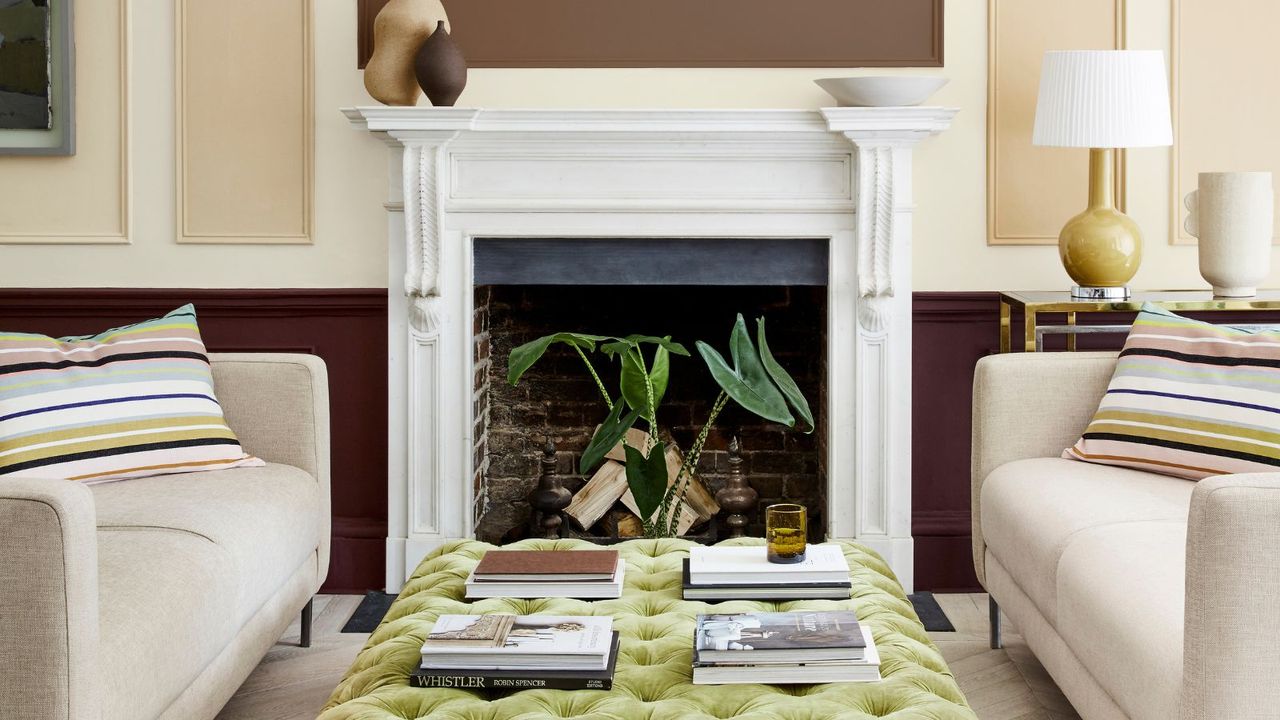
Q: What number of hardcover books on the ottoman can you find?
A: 8